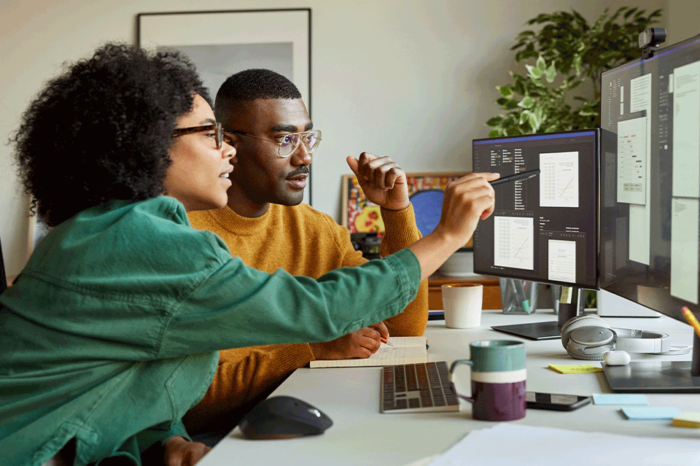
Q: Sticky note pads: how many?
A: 4